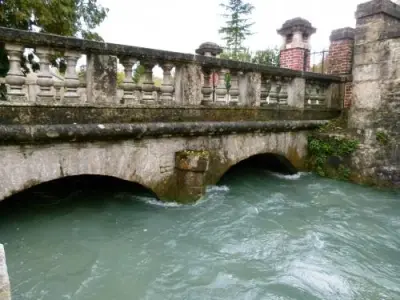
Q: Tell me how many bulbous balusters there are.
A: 15